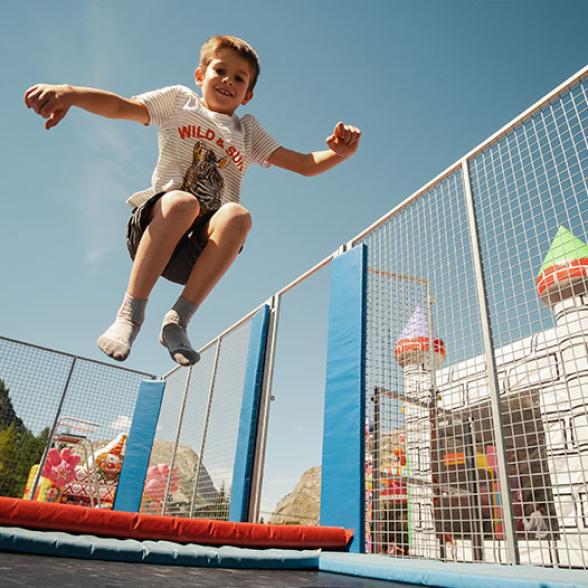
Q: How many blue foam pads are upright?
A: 3